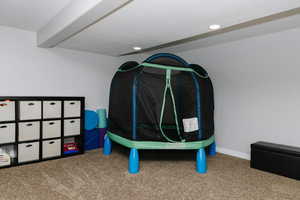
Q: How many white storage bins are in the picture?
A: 10